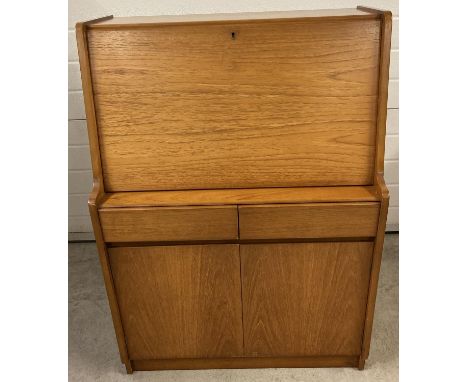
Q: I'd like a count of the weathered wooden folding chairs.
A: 0